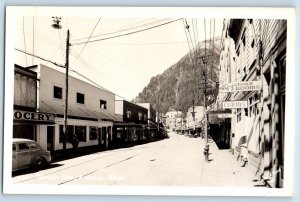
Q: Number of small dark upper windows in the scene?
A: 3